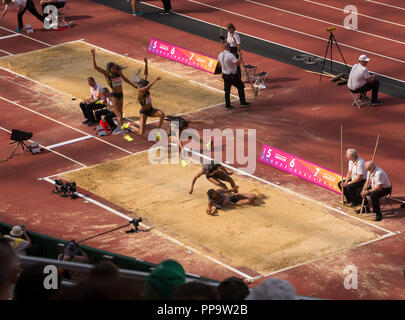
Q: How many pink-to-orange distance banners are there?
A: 2